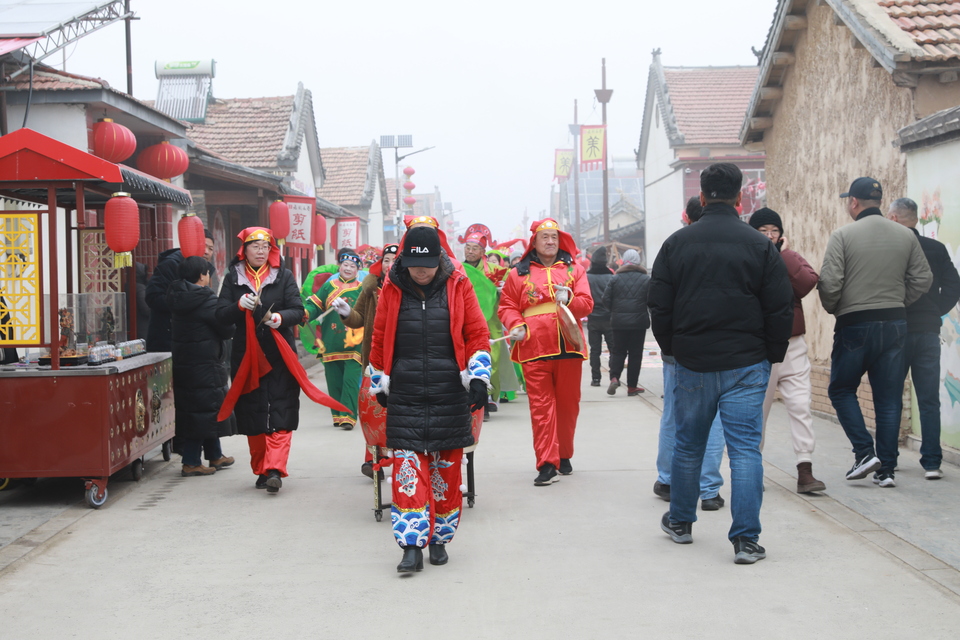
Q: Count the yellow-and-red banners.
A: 2